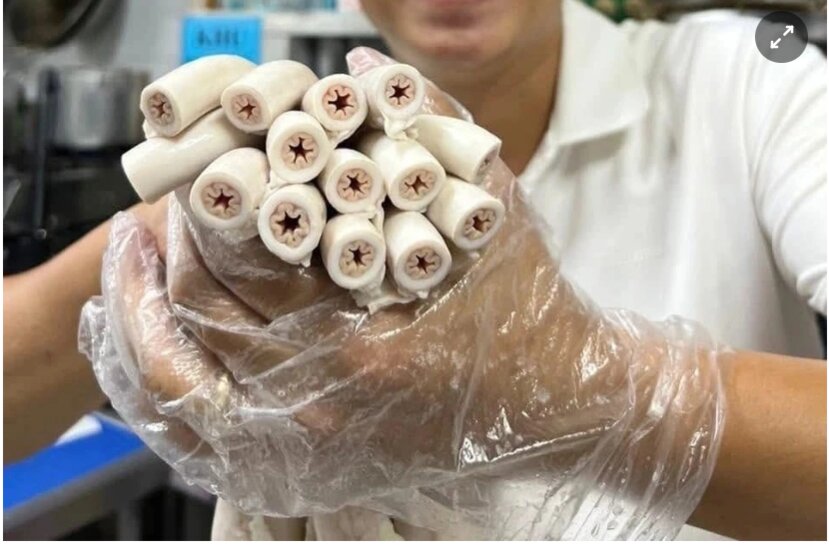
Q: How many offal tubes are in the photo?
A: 14